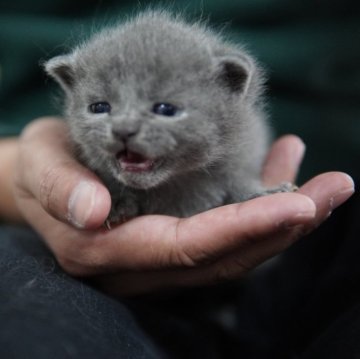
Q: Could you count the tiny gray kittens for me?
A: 1